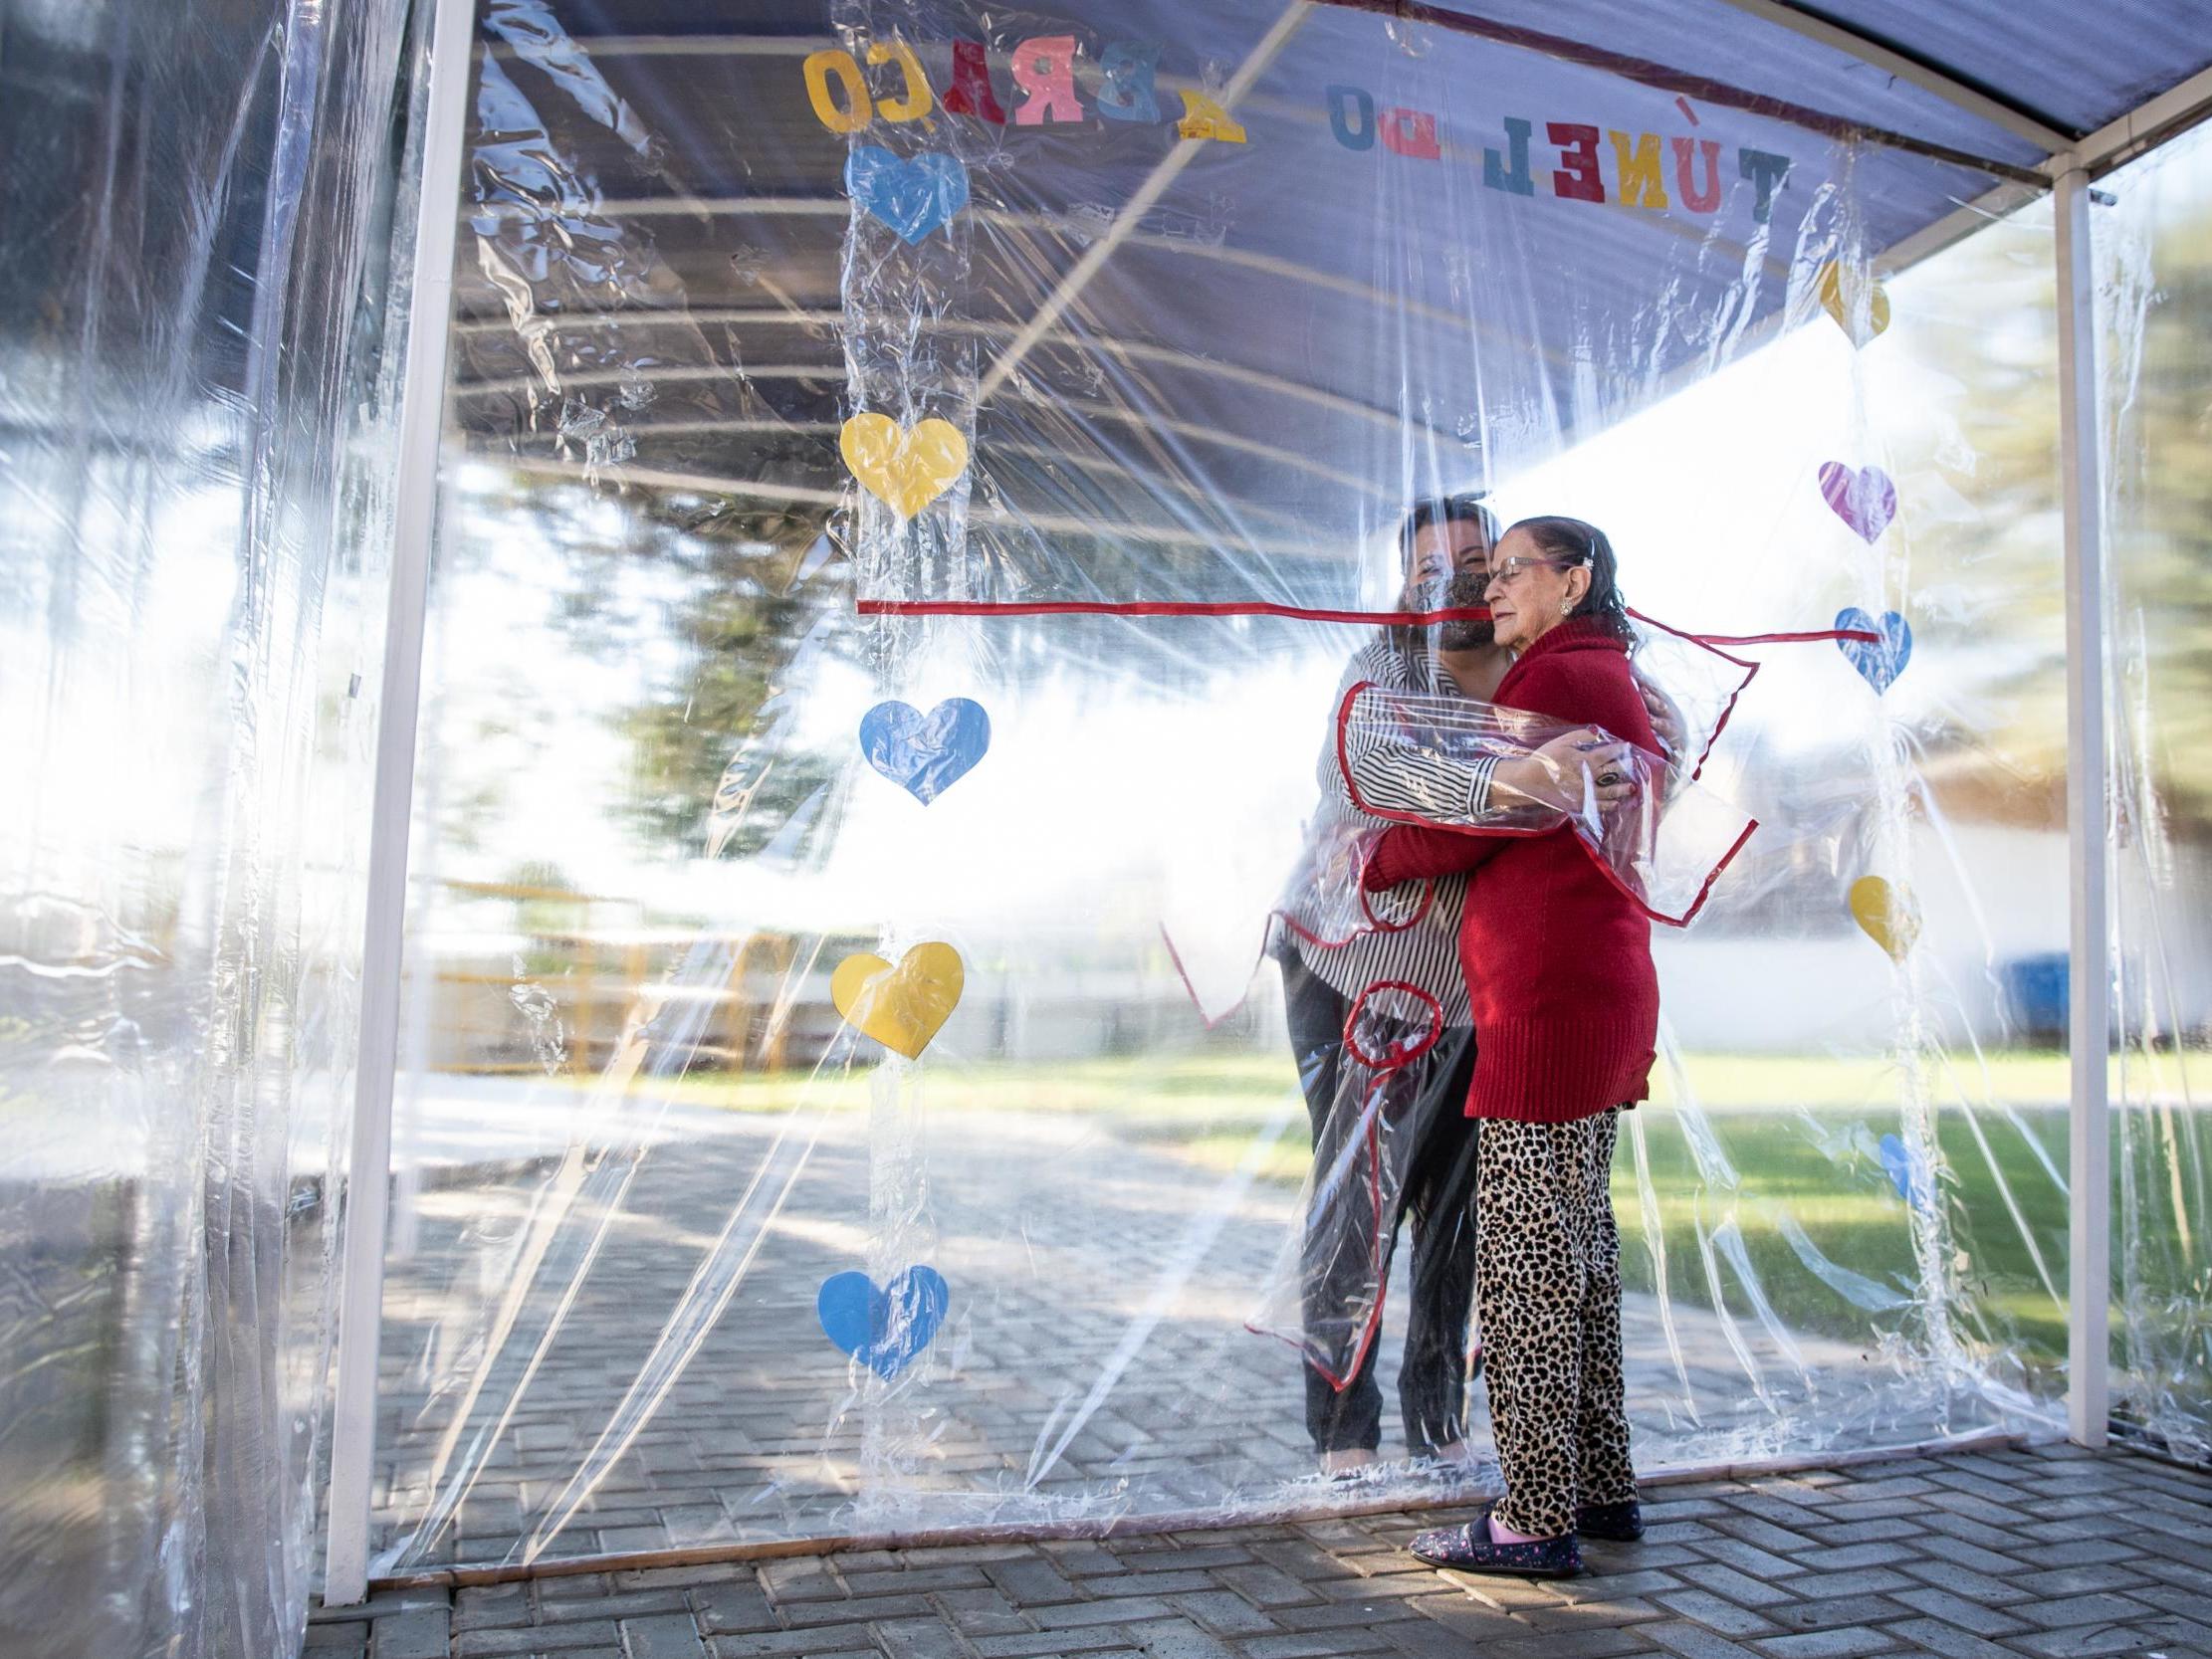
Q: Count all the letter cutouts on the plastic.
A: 13